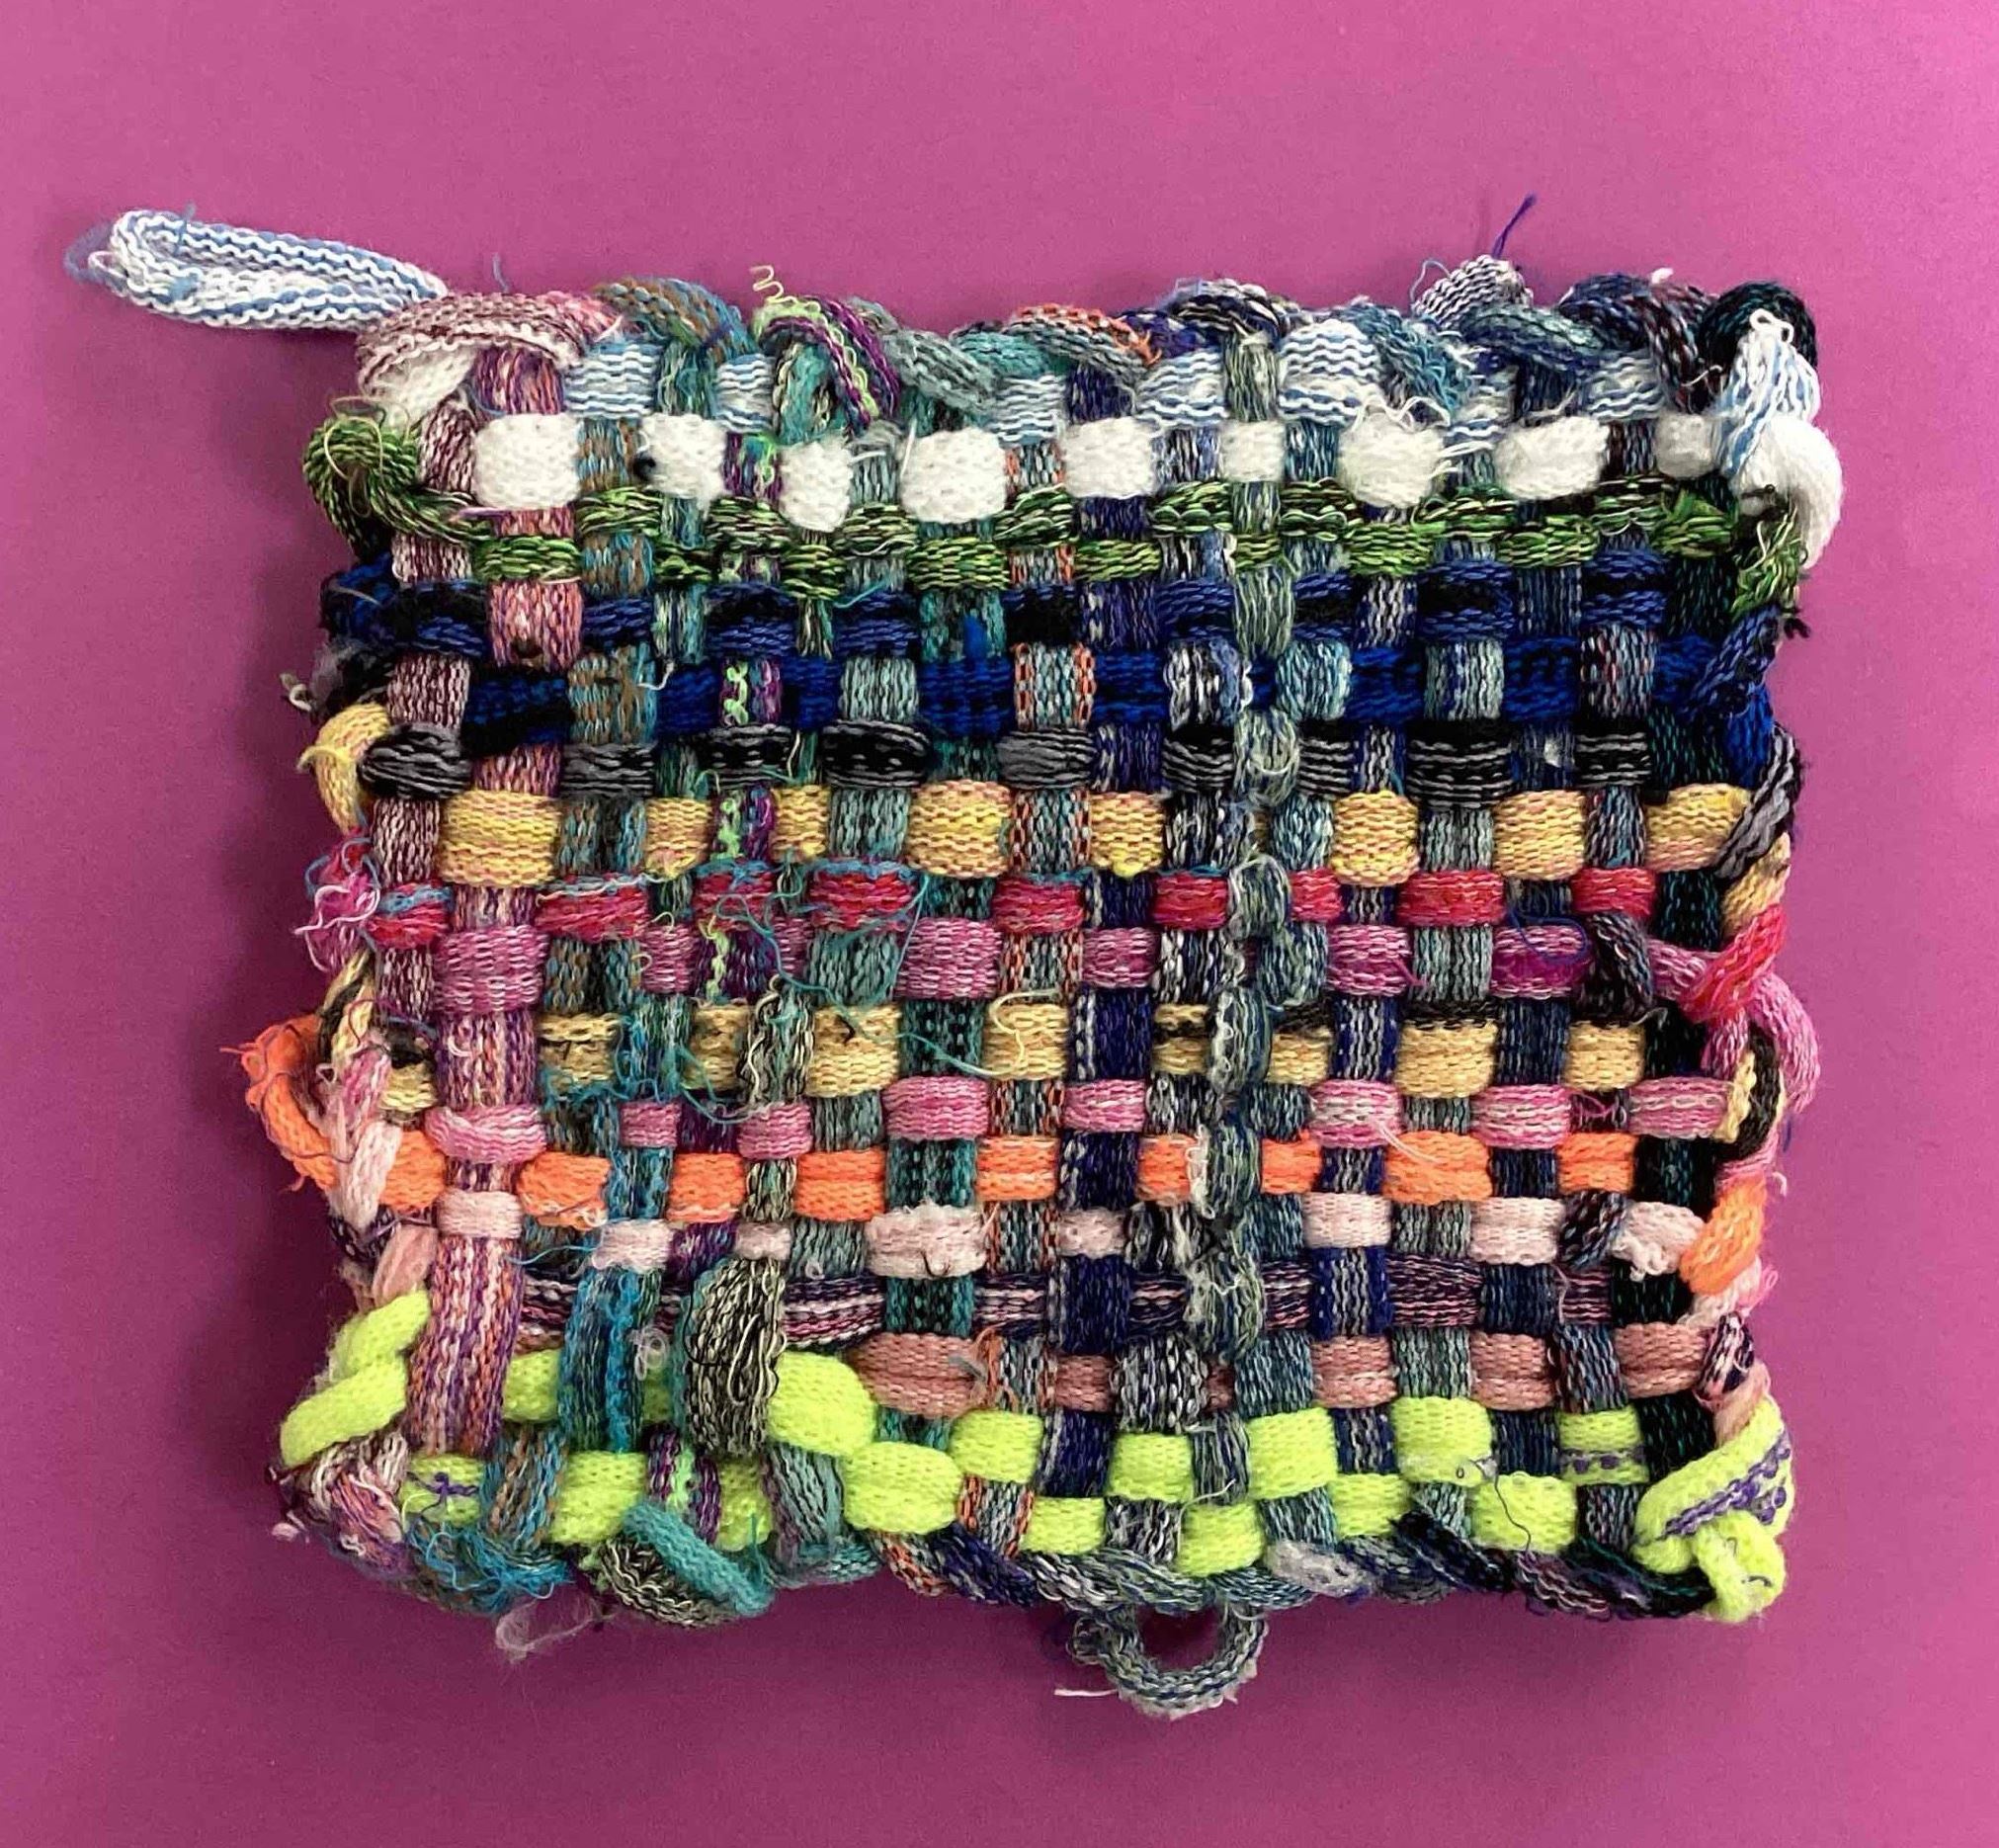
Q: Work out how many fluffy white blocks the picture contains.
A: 9